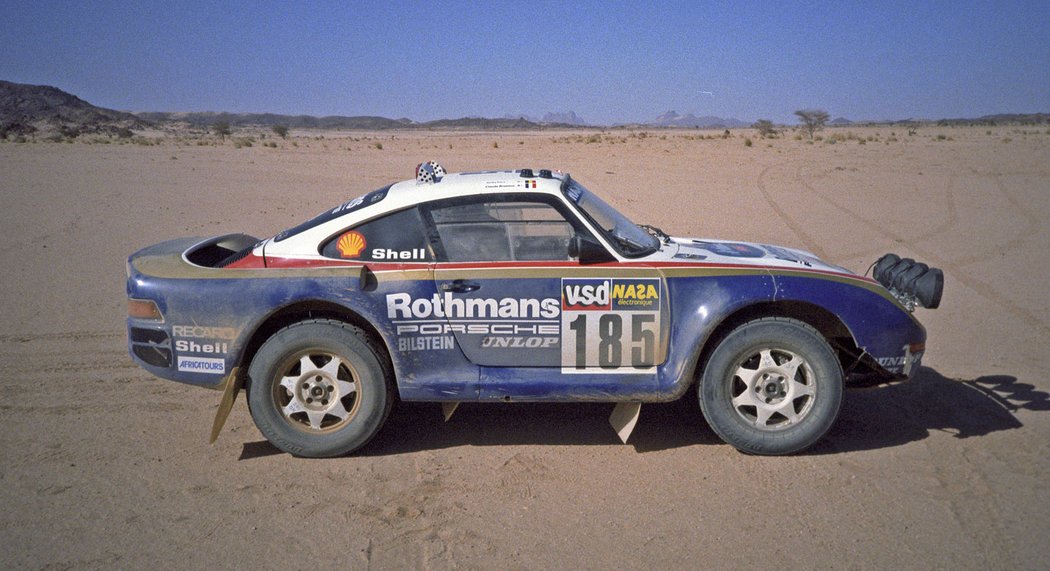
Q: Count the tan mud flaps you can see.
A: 3